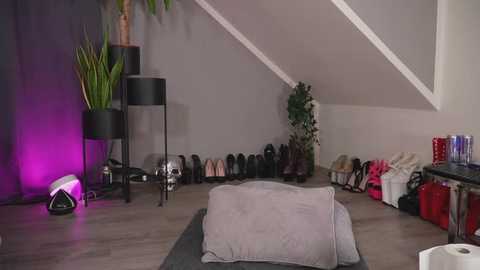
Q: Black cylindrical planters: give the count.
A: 3